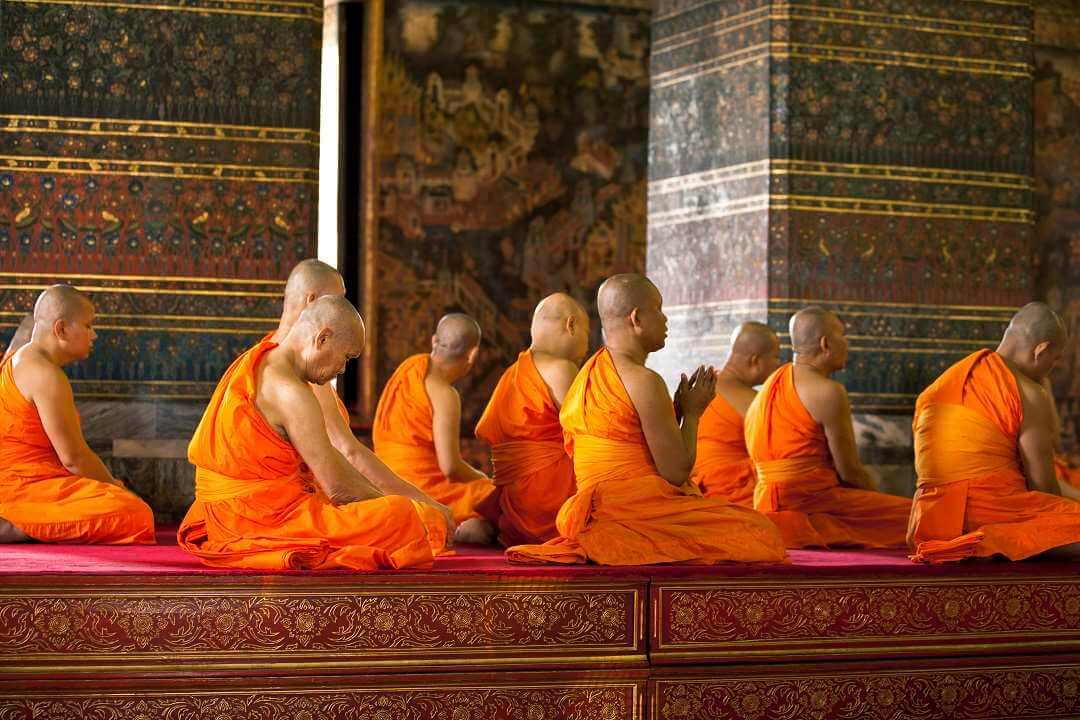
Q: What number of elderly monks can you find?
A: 1